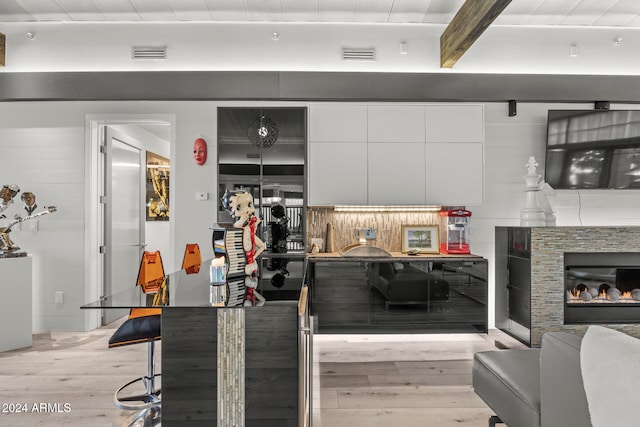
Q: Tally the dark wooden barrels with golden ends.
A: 0